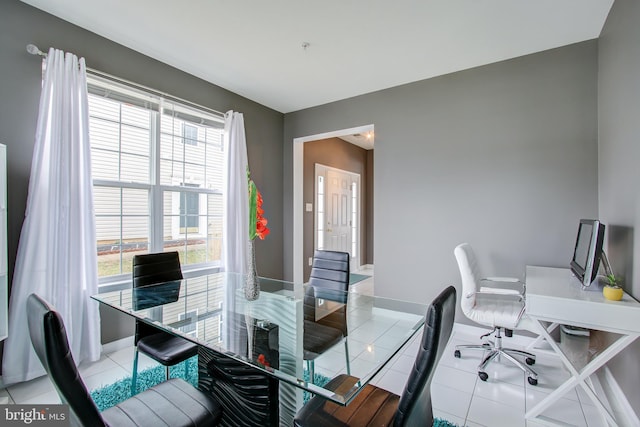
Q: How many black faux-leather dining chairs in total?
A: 4